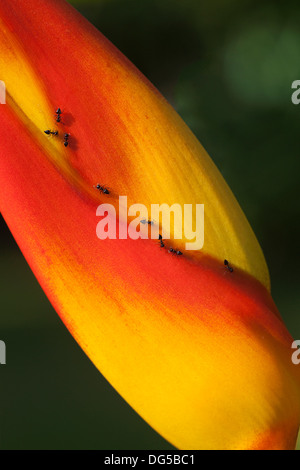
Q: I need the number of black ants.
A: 8